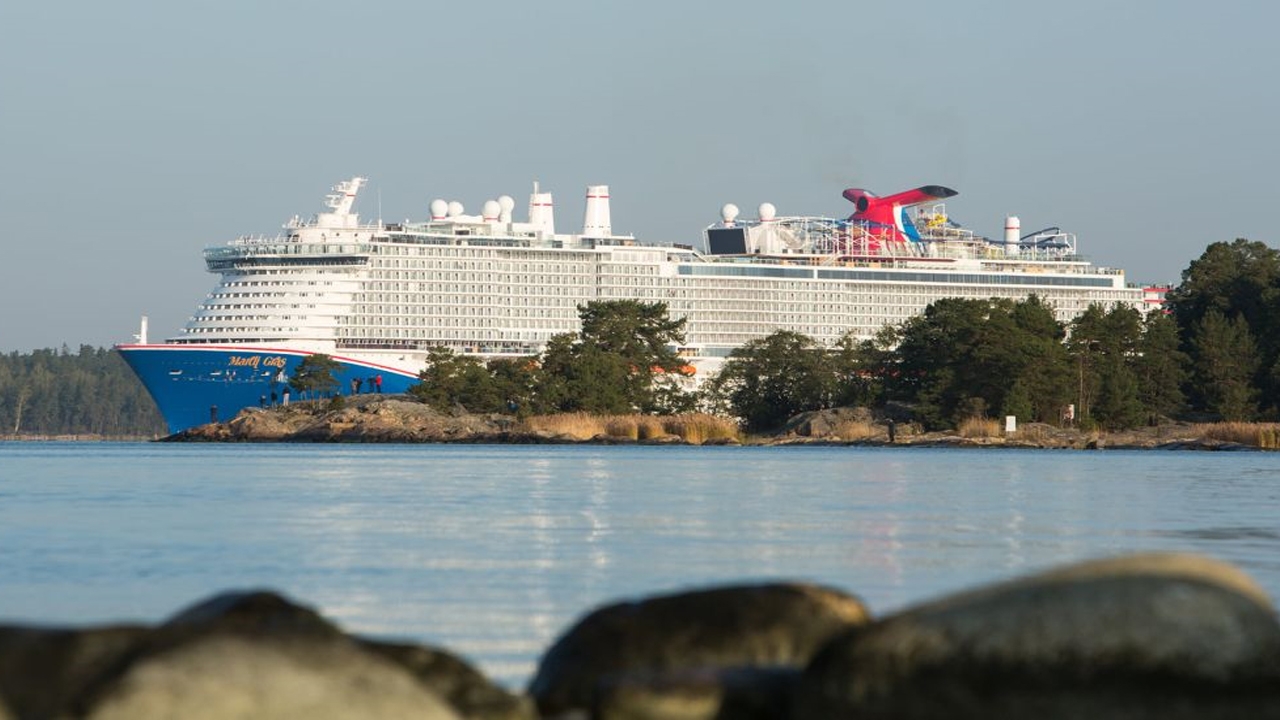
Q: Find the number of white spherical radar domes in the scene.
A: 6